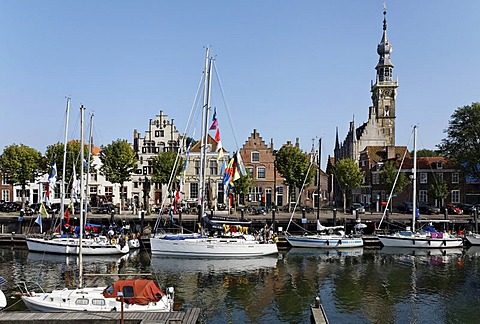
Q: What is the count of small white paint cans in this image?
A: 0